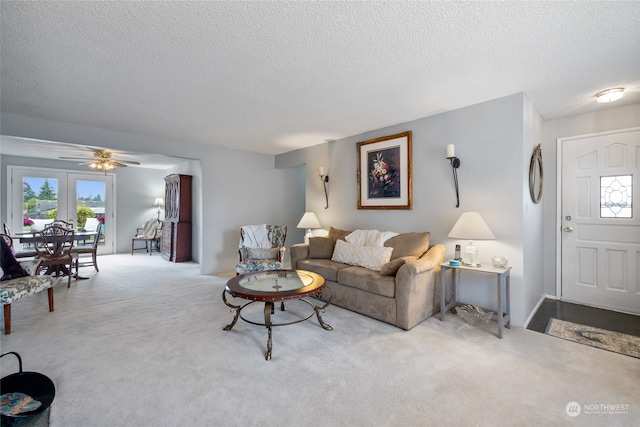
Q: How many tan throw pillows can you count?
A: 2